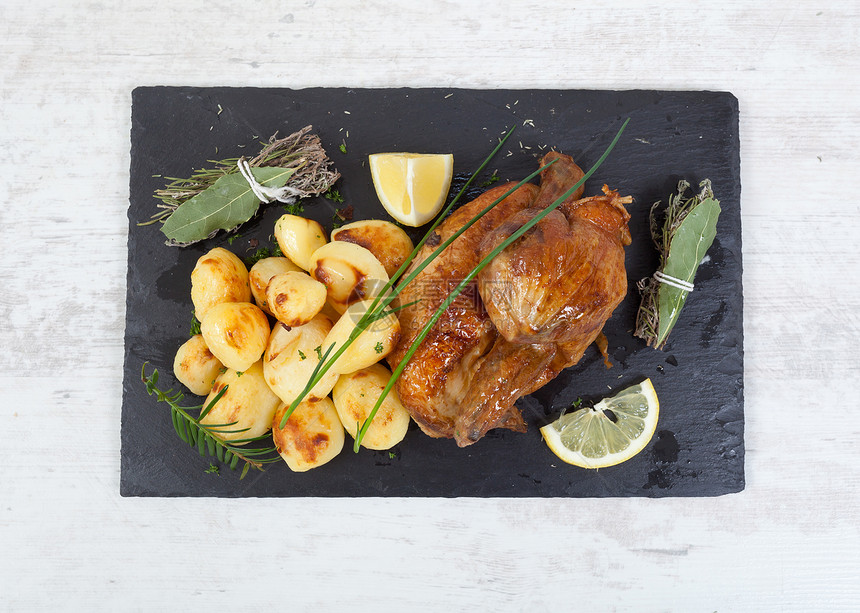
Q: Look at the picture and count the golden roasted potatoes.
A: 13